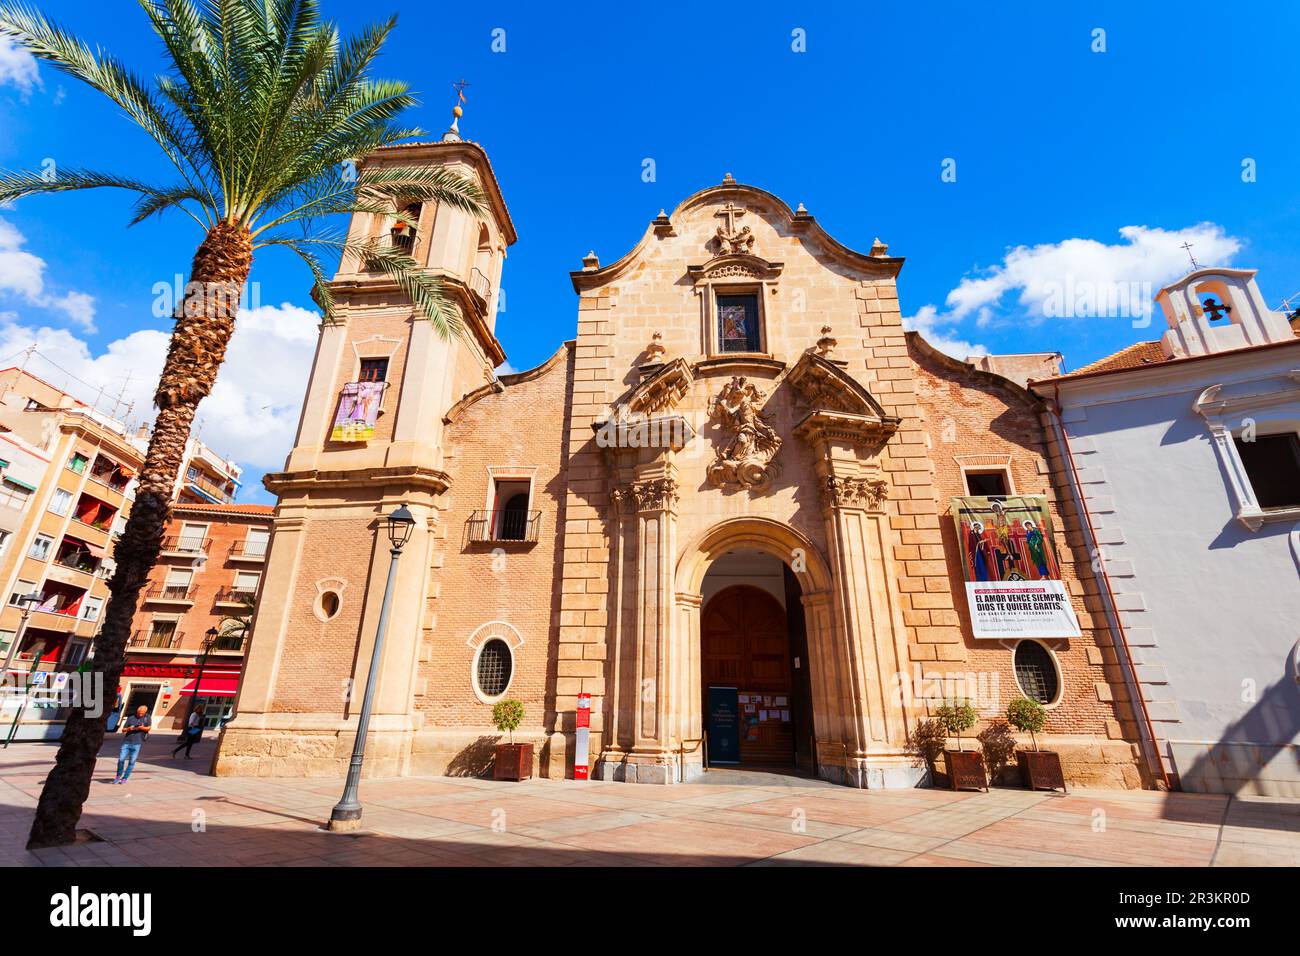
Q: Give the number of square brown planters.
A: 3